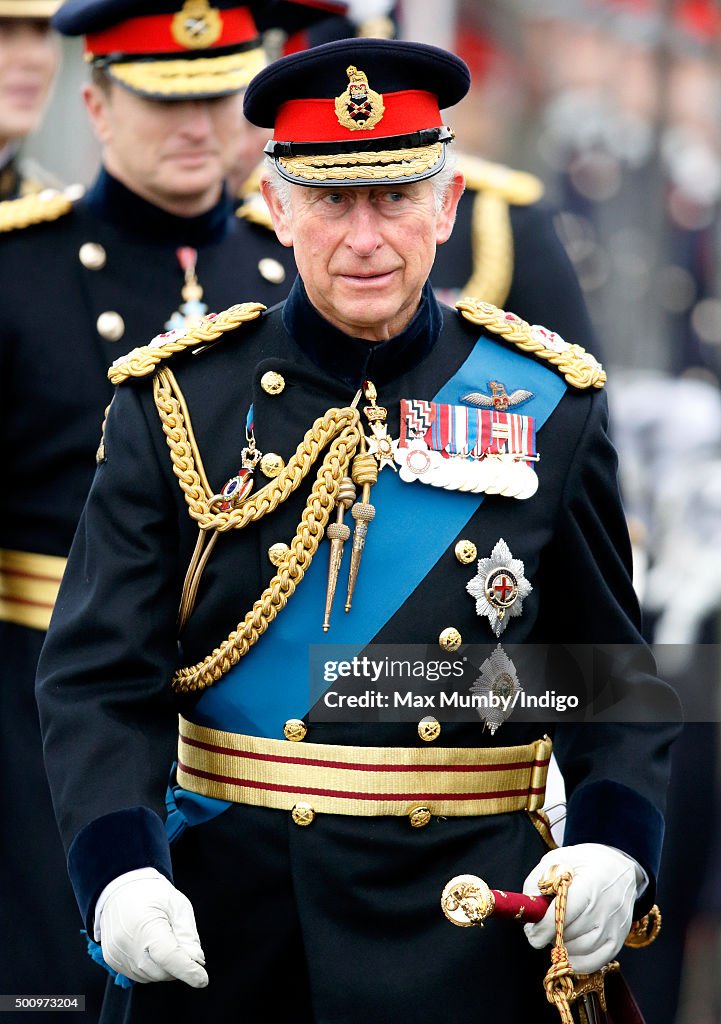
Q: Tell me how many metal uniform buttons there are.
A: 12